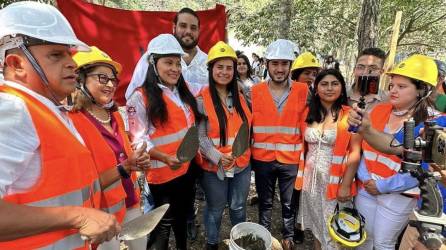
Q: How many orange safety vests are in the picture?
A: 7